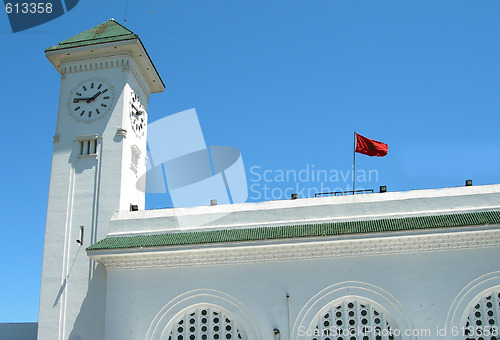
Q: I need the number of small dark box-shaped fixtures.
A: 5